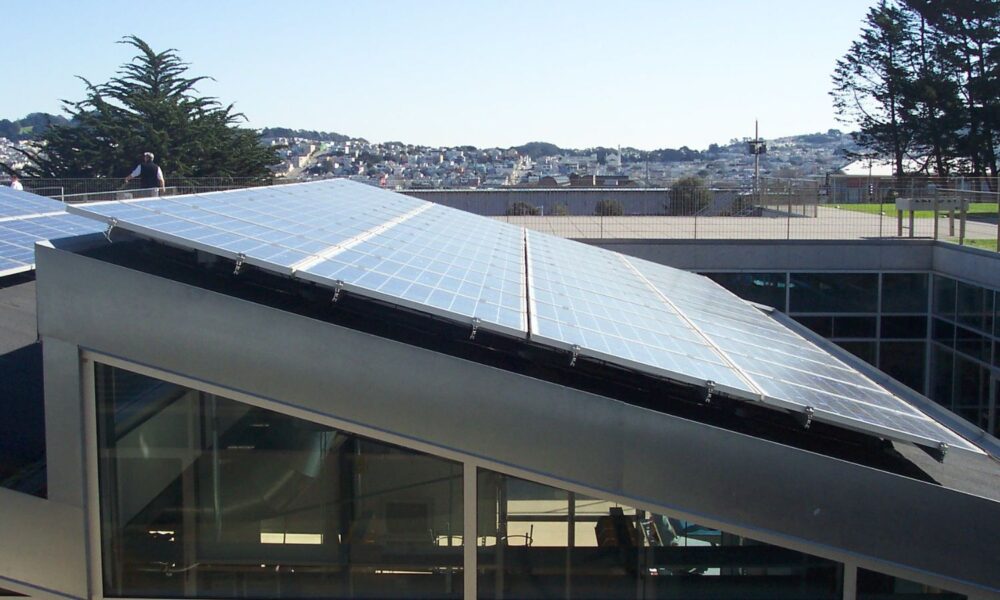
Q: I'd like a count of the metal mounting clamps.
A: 8